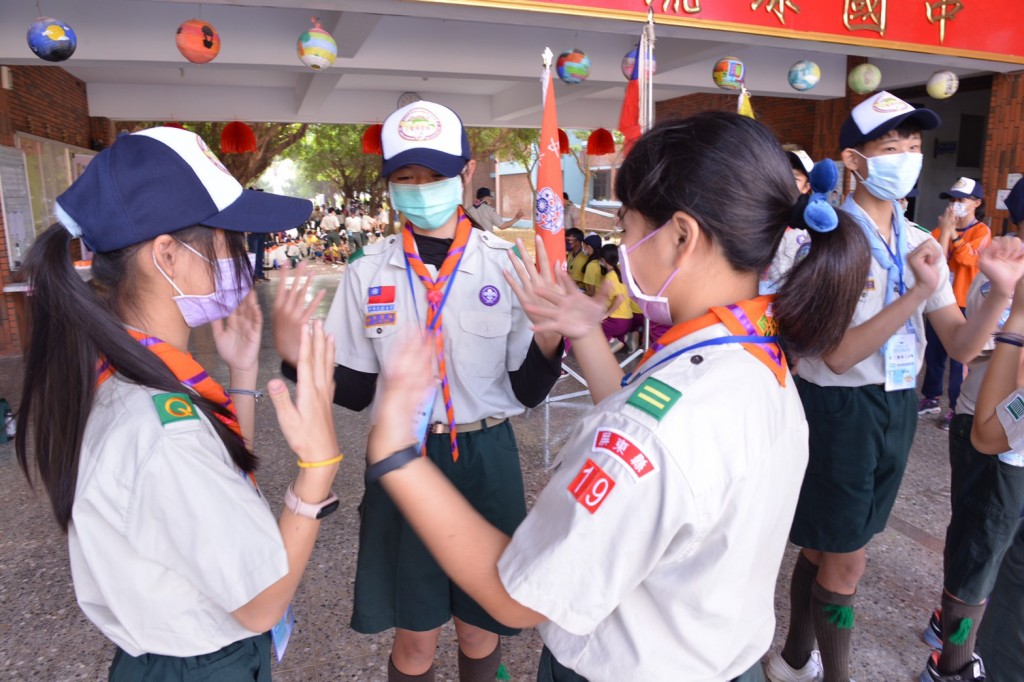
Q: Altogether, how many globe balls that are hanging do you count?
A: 9